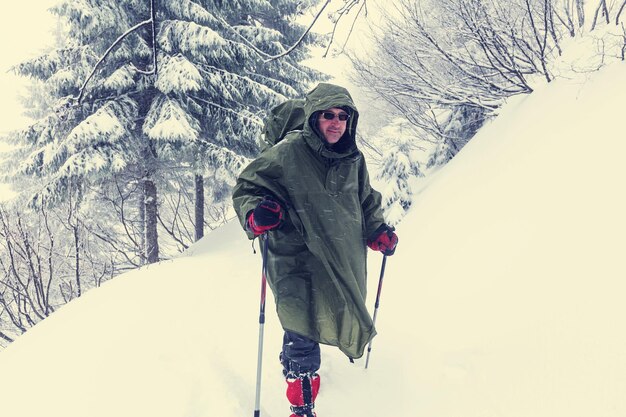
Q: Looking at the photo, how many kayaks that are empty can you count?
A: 0